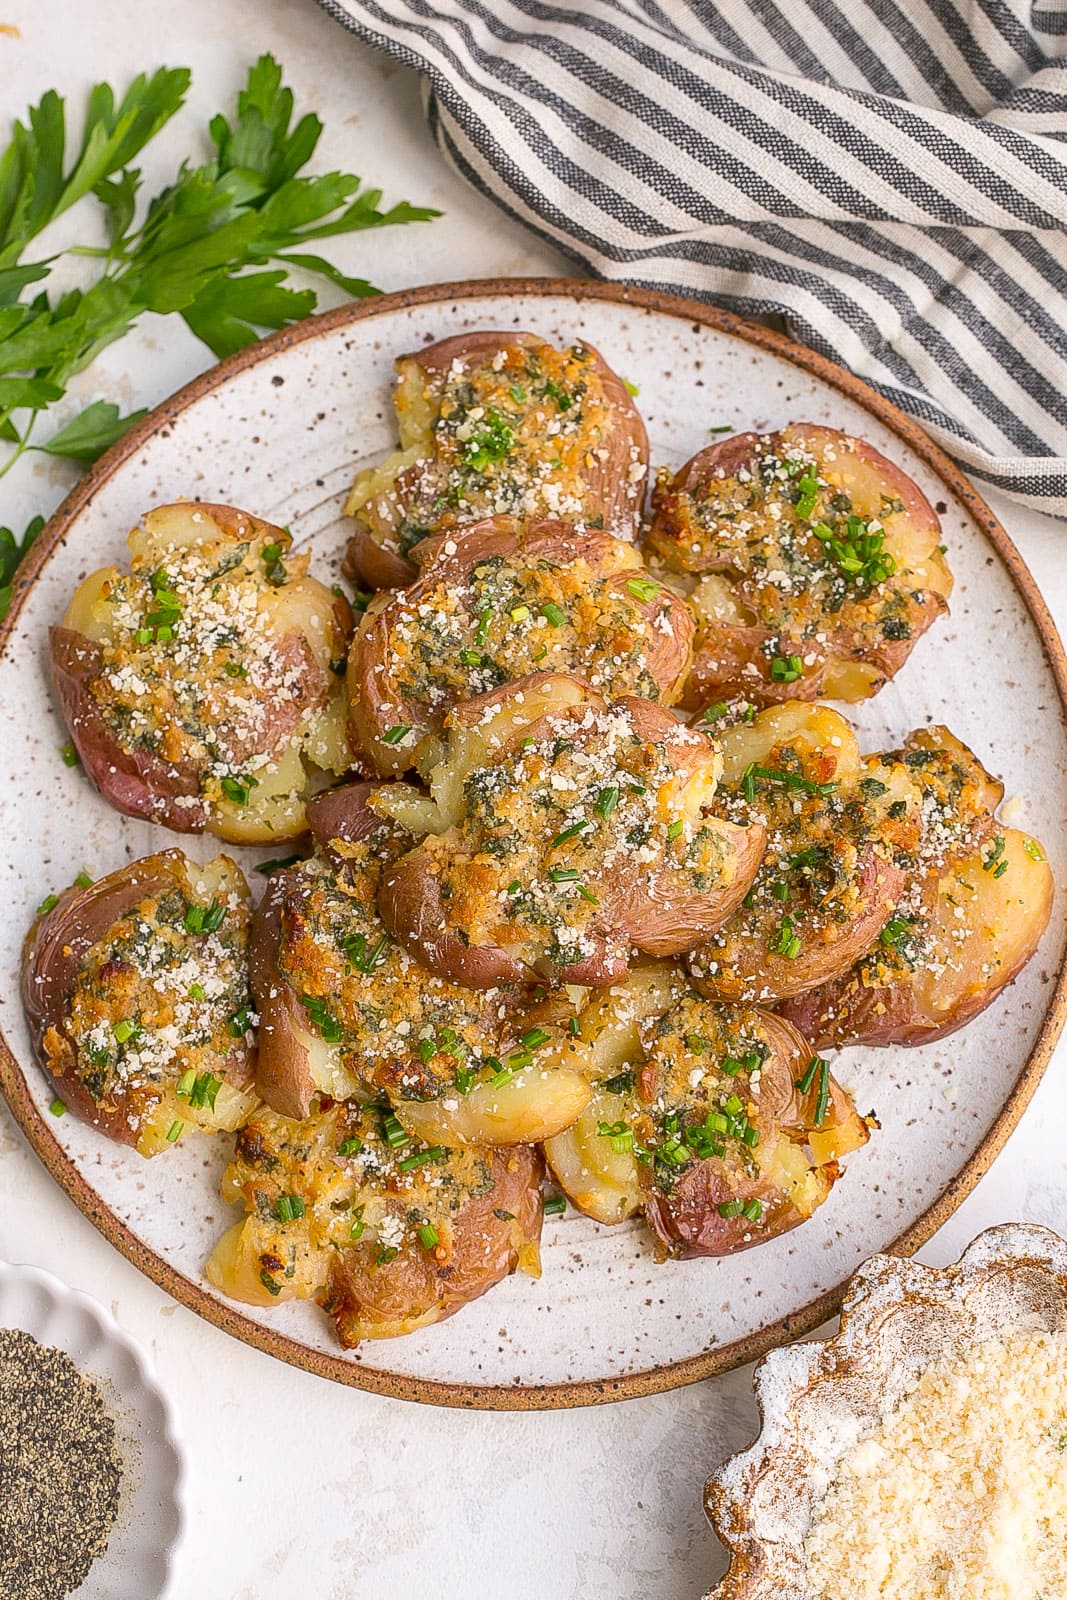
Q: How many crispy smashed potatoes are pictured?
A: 11